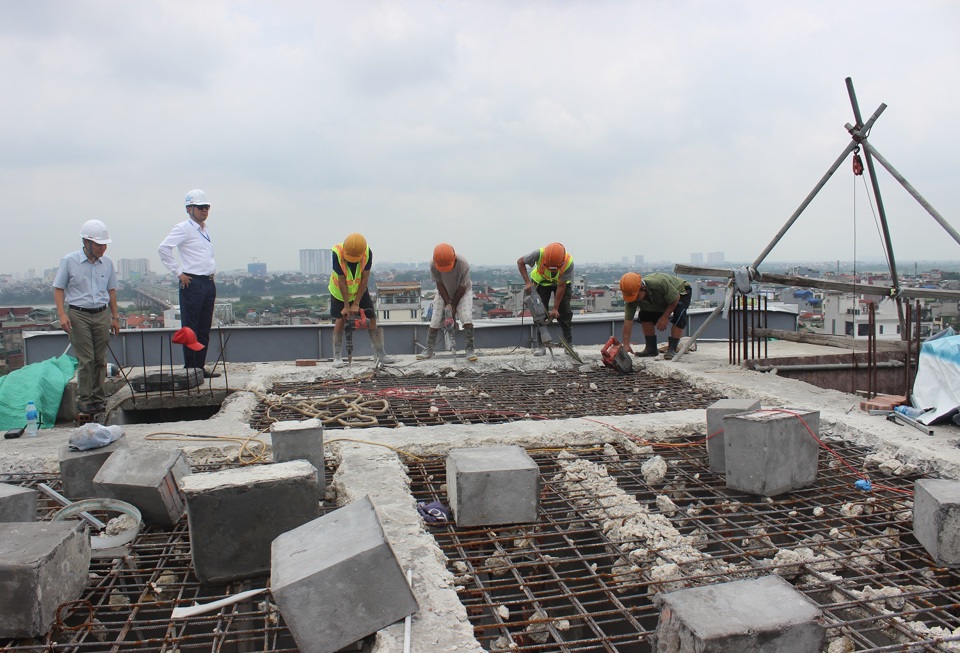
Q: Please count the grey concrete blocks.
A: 12